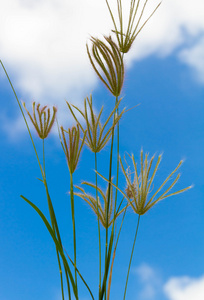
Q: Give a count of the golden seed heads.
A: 7